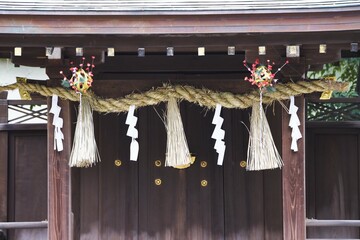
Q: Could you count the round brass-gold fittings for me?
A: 6